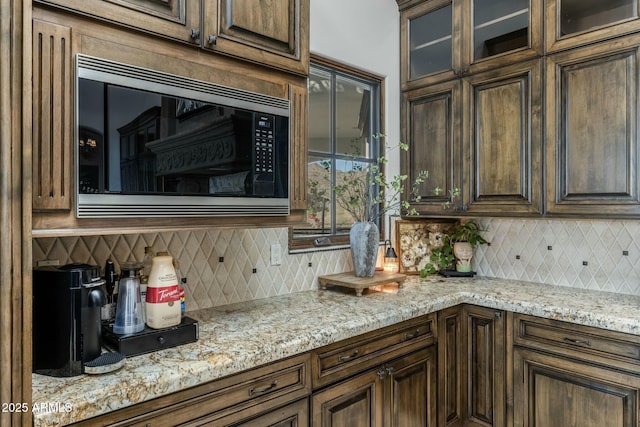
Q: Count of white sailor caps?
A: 0